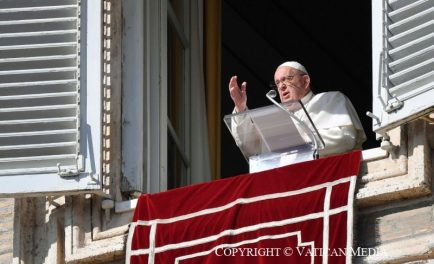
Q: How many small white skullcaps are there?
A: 1